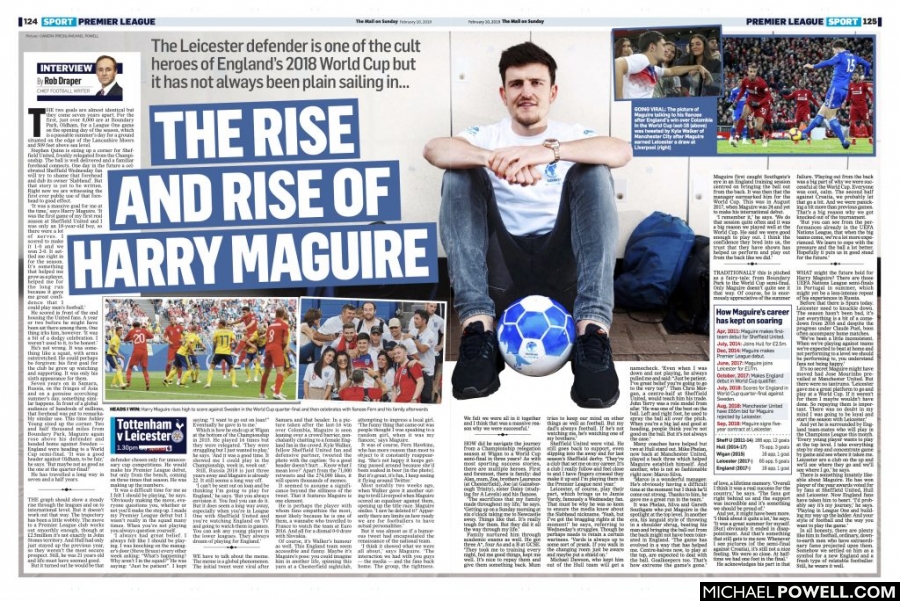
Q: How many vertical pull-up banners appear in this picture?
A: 0